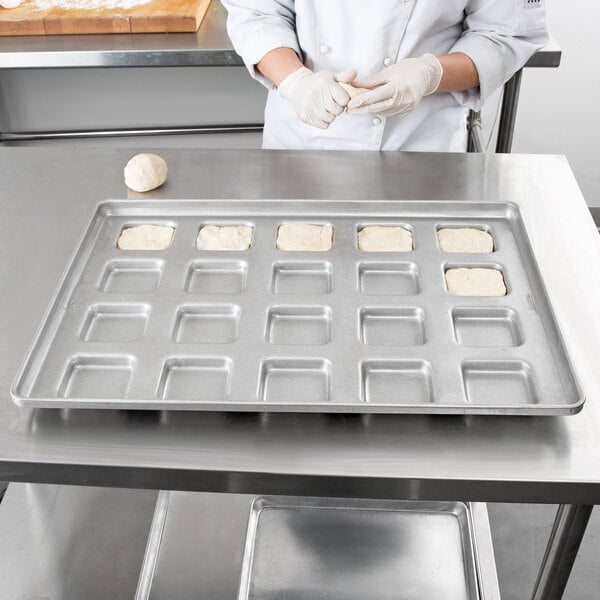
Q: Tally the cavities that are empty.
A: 14